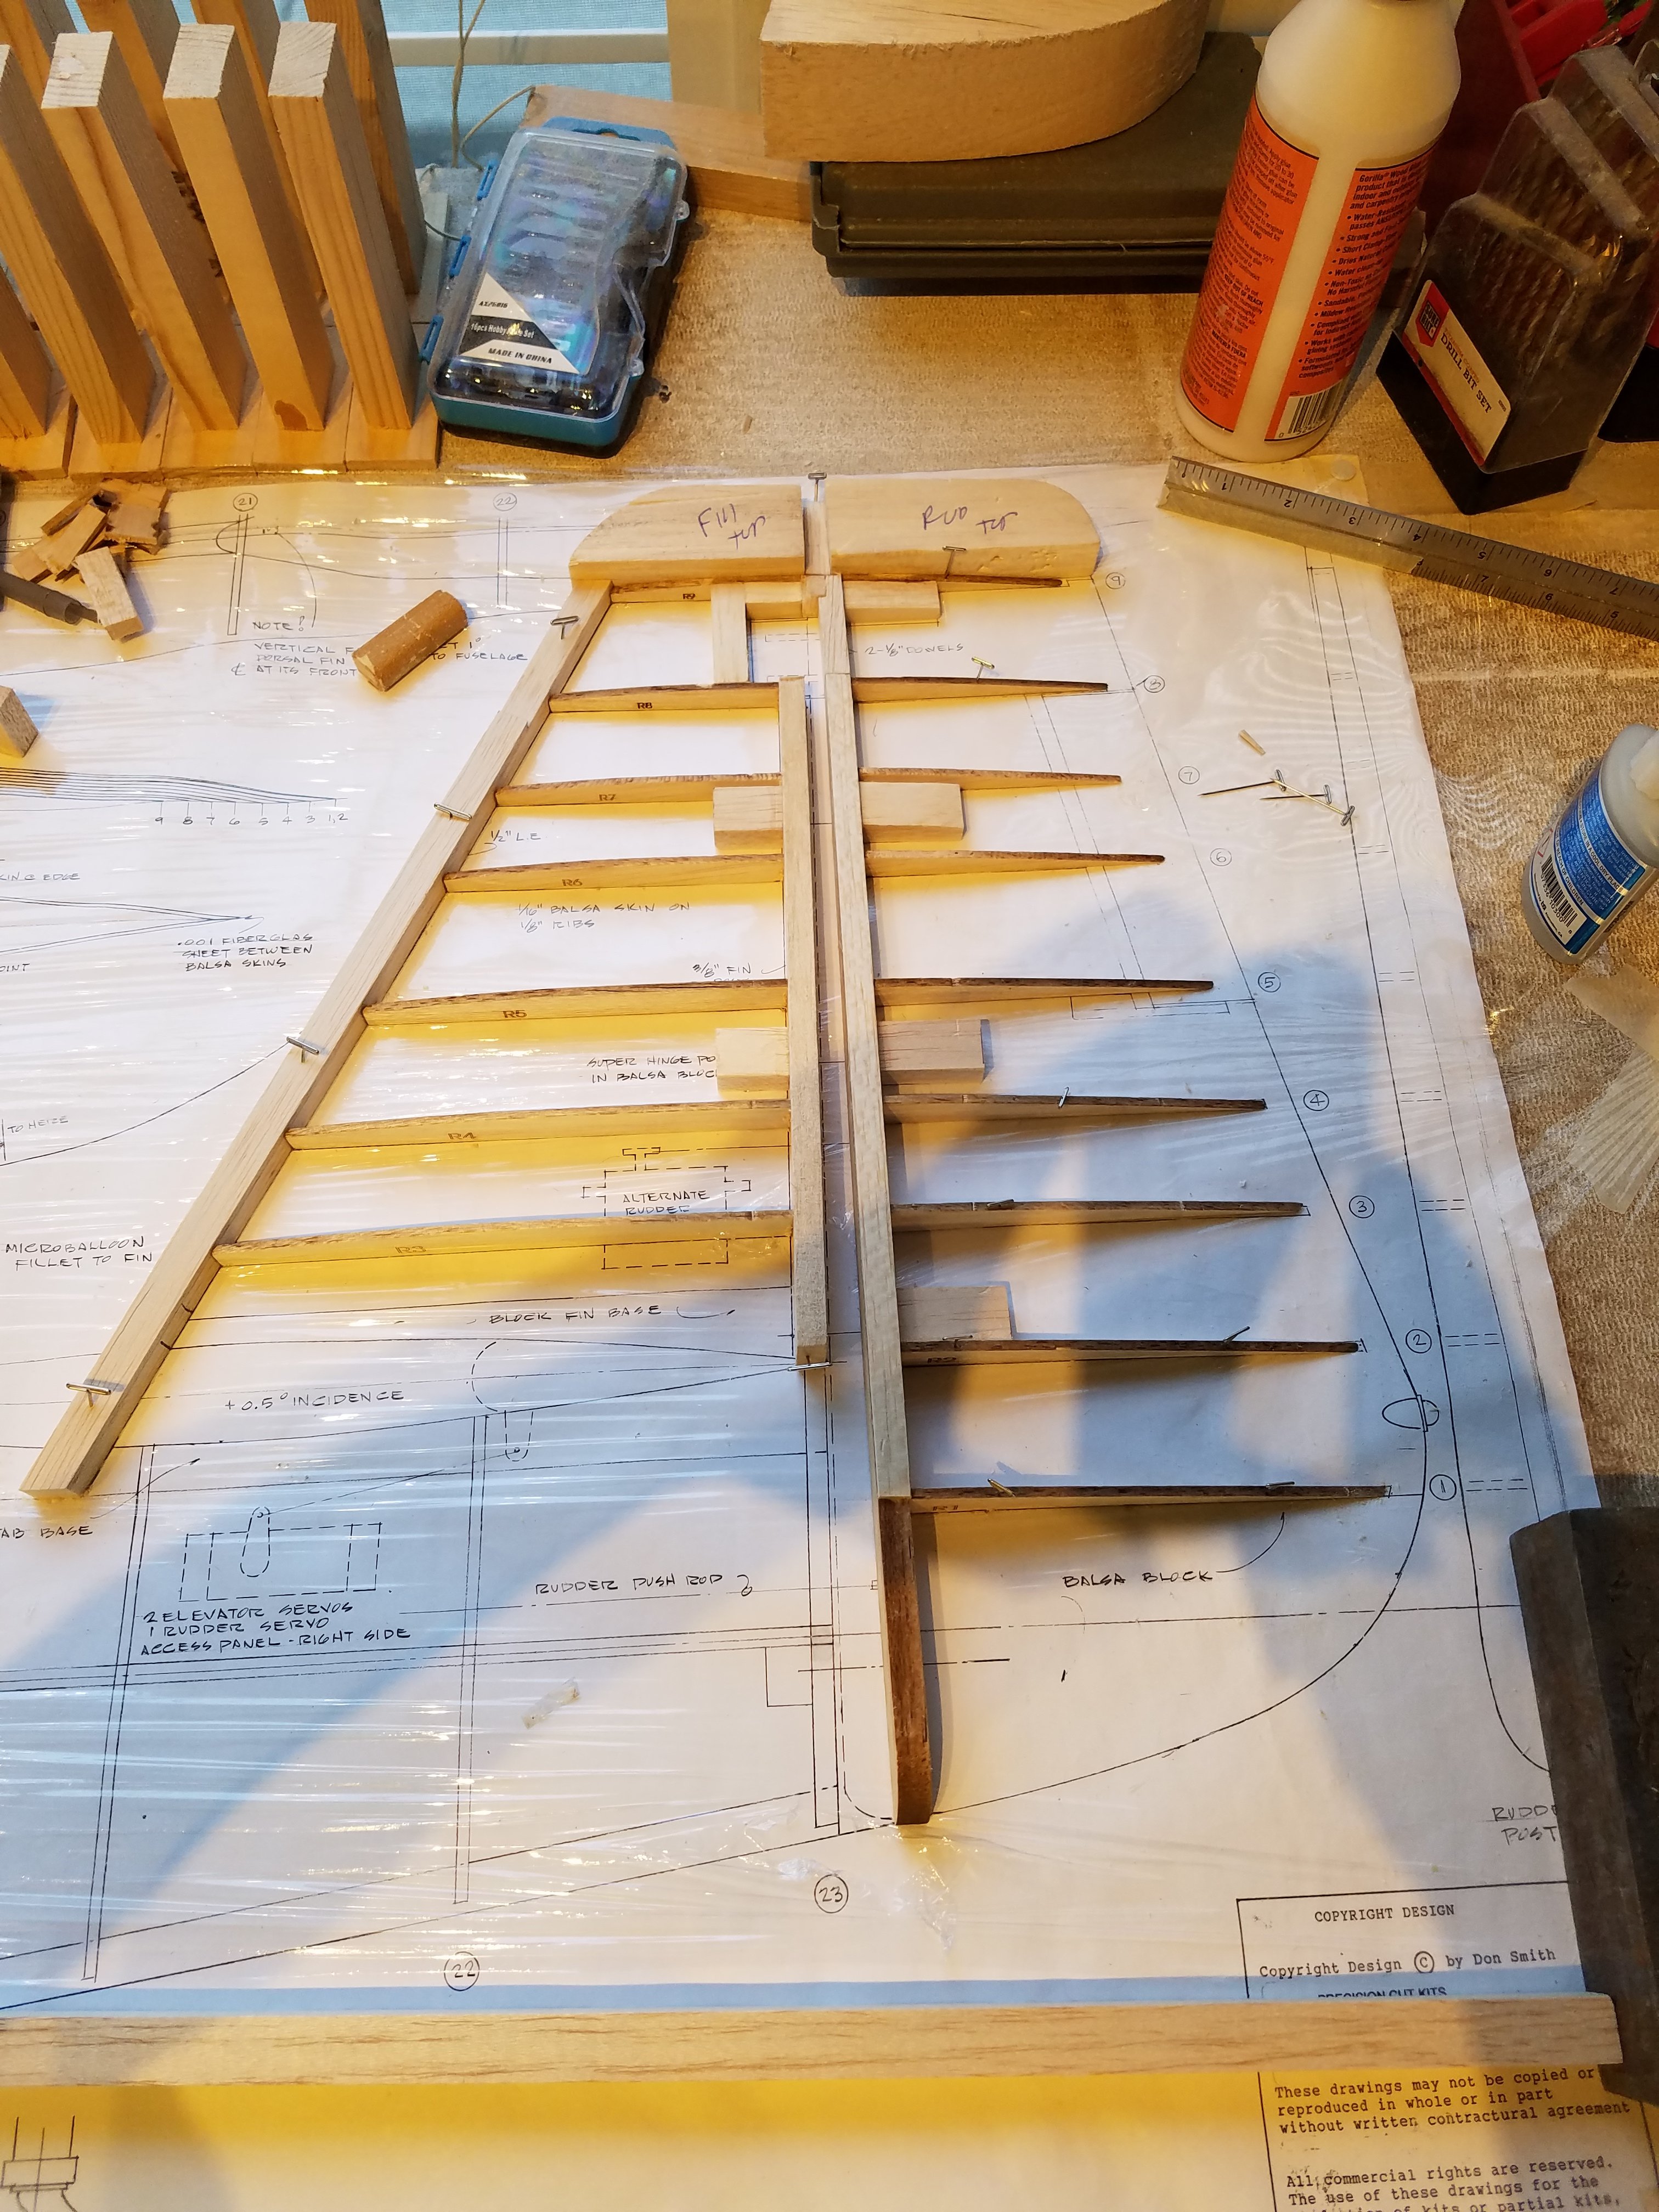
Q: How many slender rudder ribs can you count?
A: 9